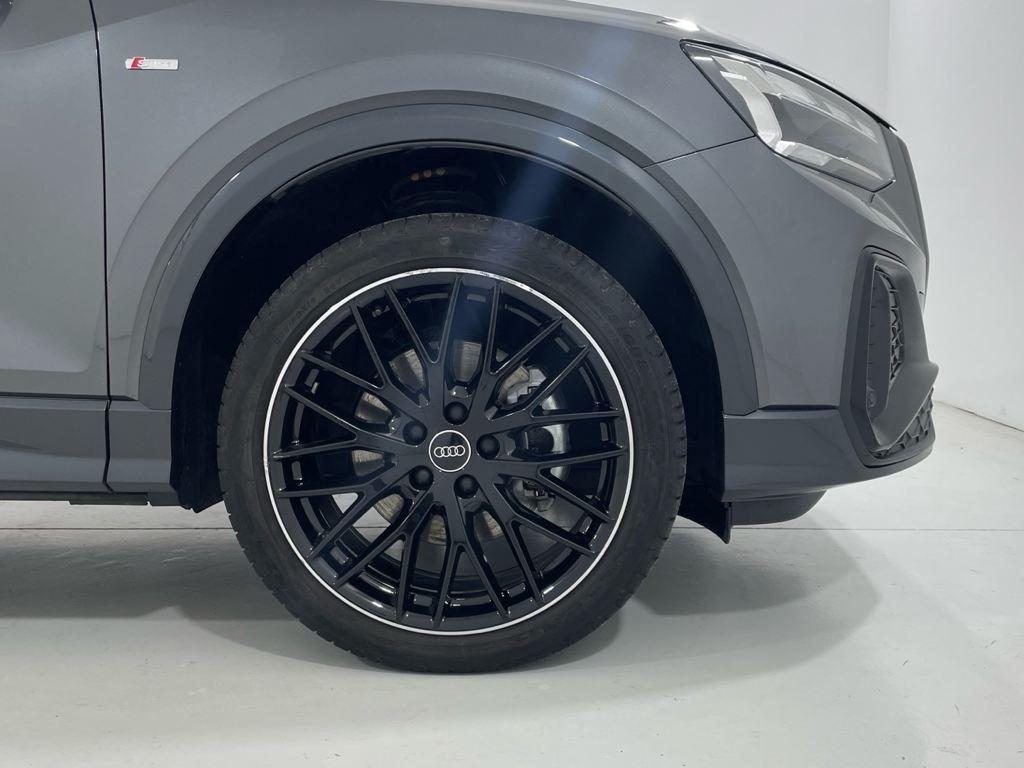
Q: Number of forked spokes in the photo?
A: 10